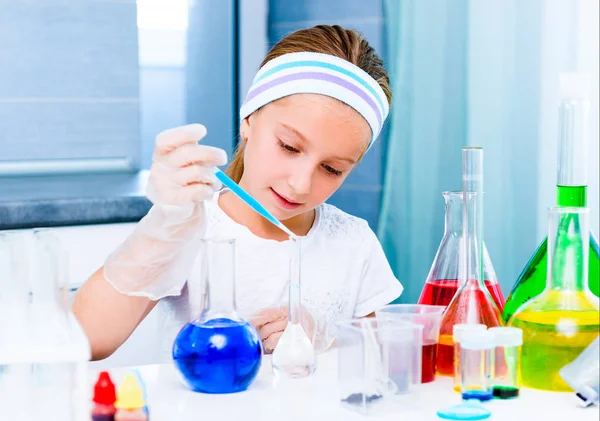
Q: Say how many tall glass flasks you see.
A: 6